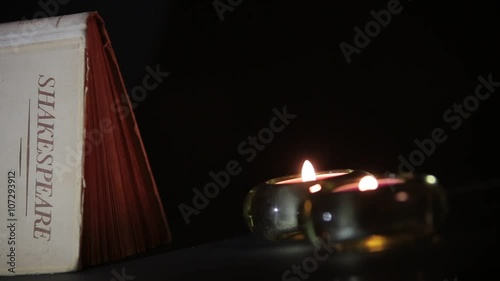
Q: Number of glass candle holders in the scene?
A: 2